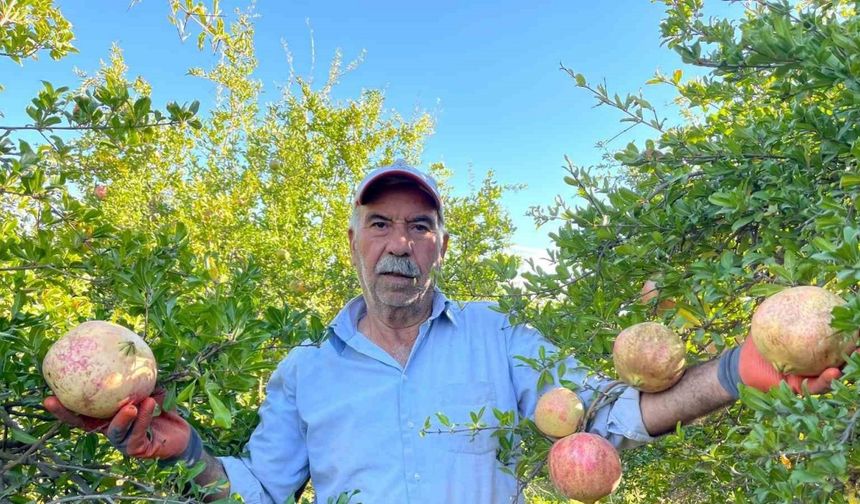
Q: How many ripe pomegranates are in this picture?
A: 5